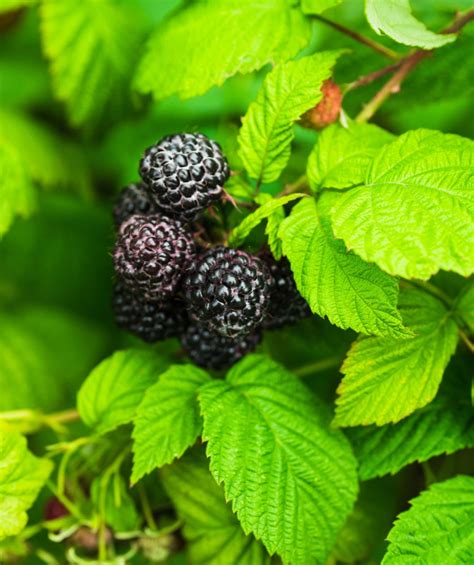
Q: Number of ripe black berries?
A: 7